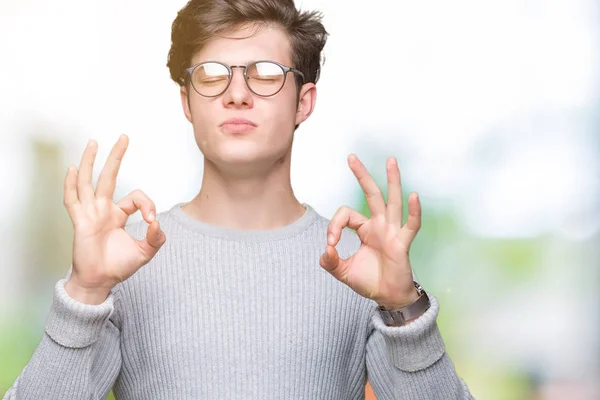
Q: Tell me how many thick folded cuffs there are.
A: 2